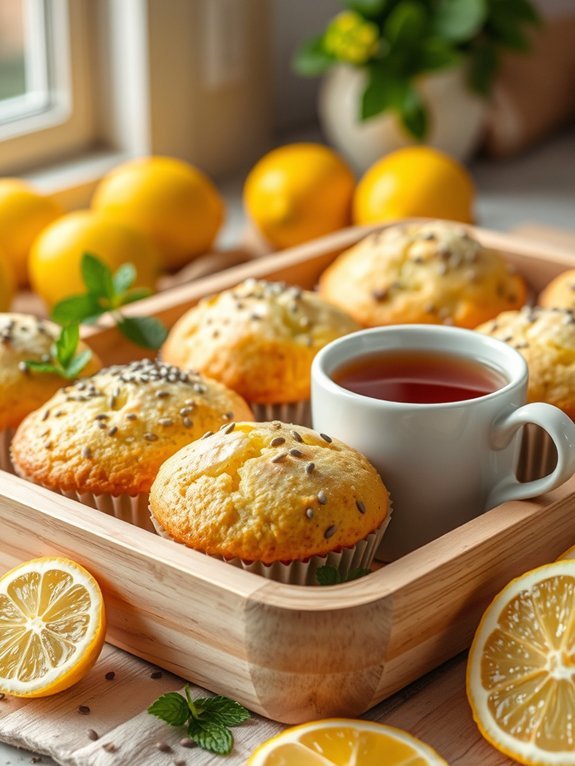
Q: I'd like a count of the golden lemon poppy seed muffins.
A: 7